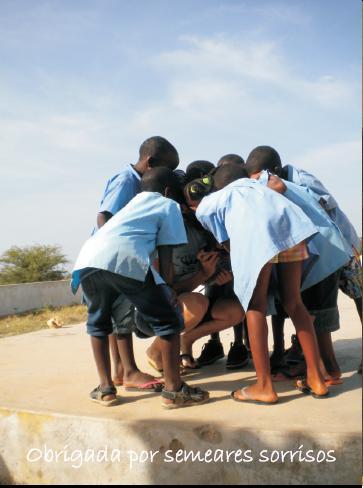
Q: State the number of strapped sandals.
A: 2